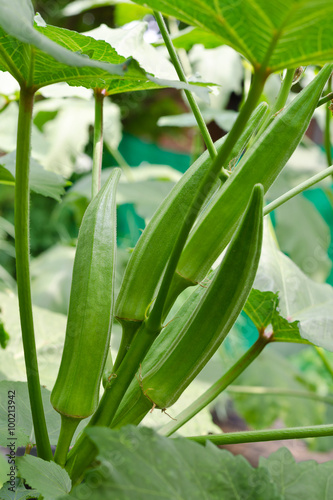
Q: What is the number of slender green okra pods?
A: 4